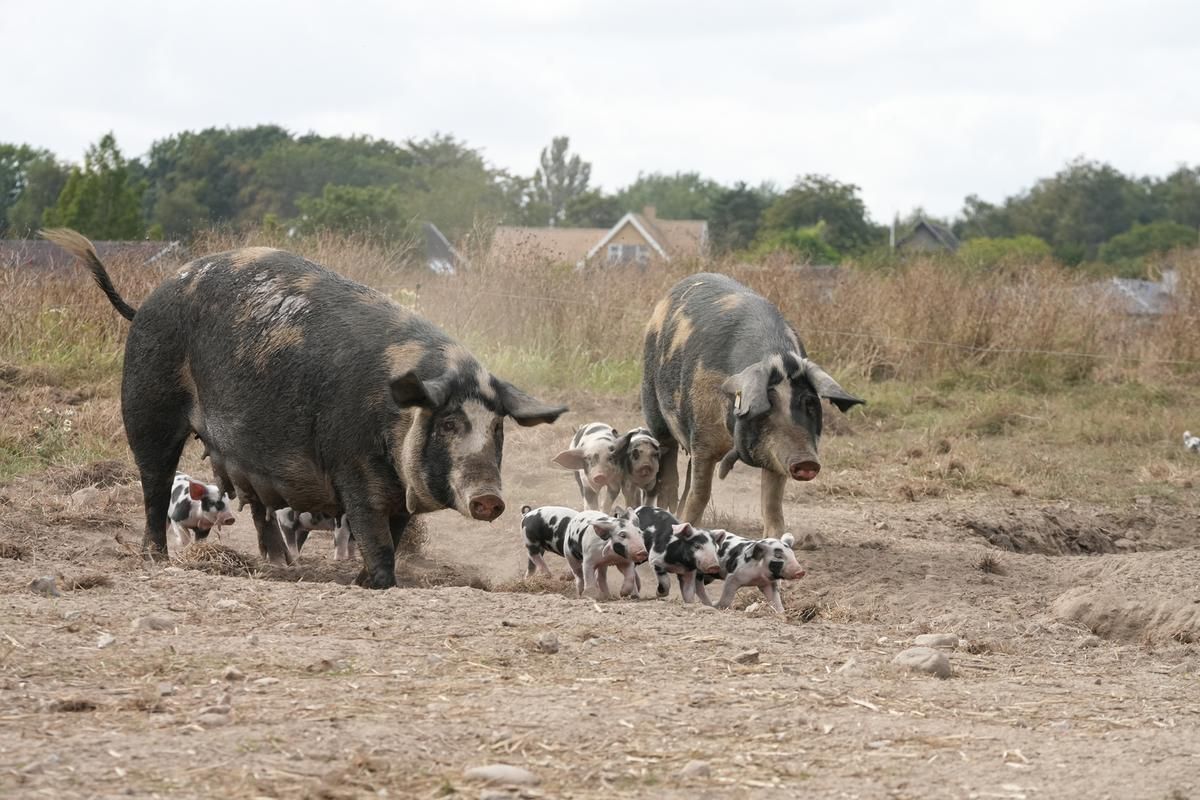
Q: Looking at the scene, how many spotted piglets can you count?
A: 8